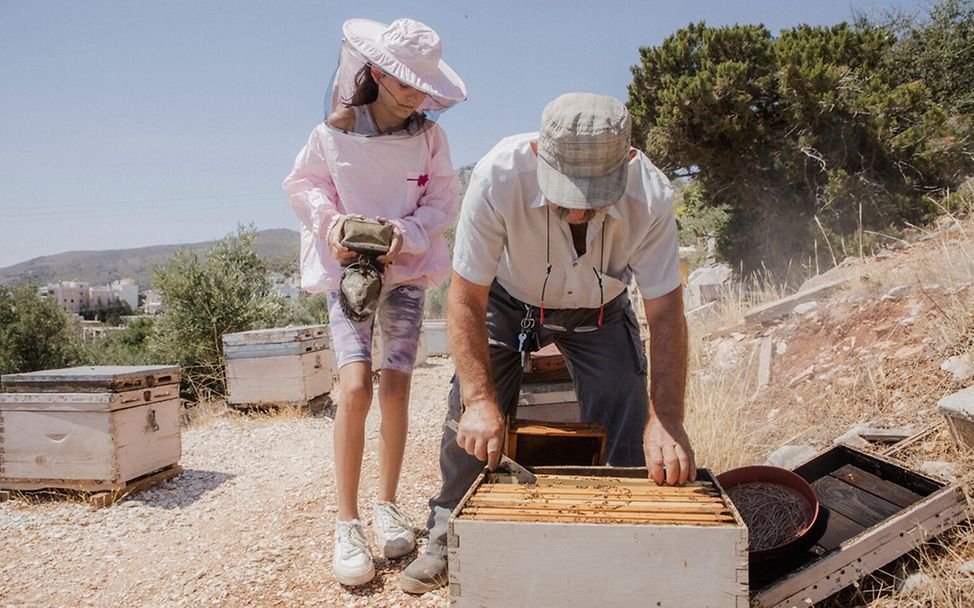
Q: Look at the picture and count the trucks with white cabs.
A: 0